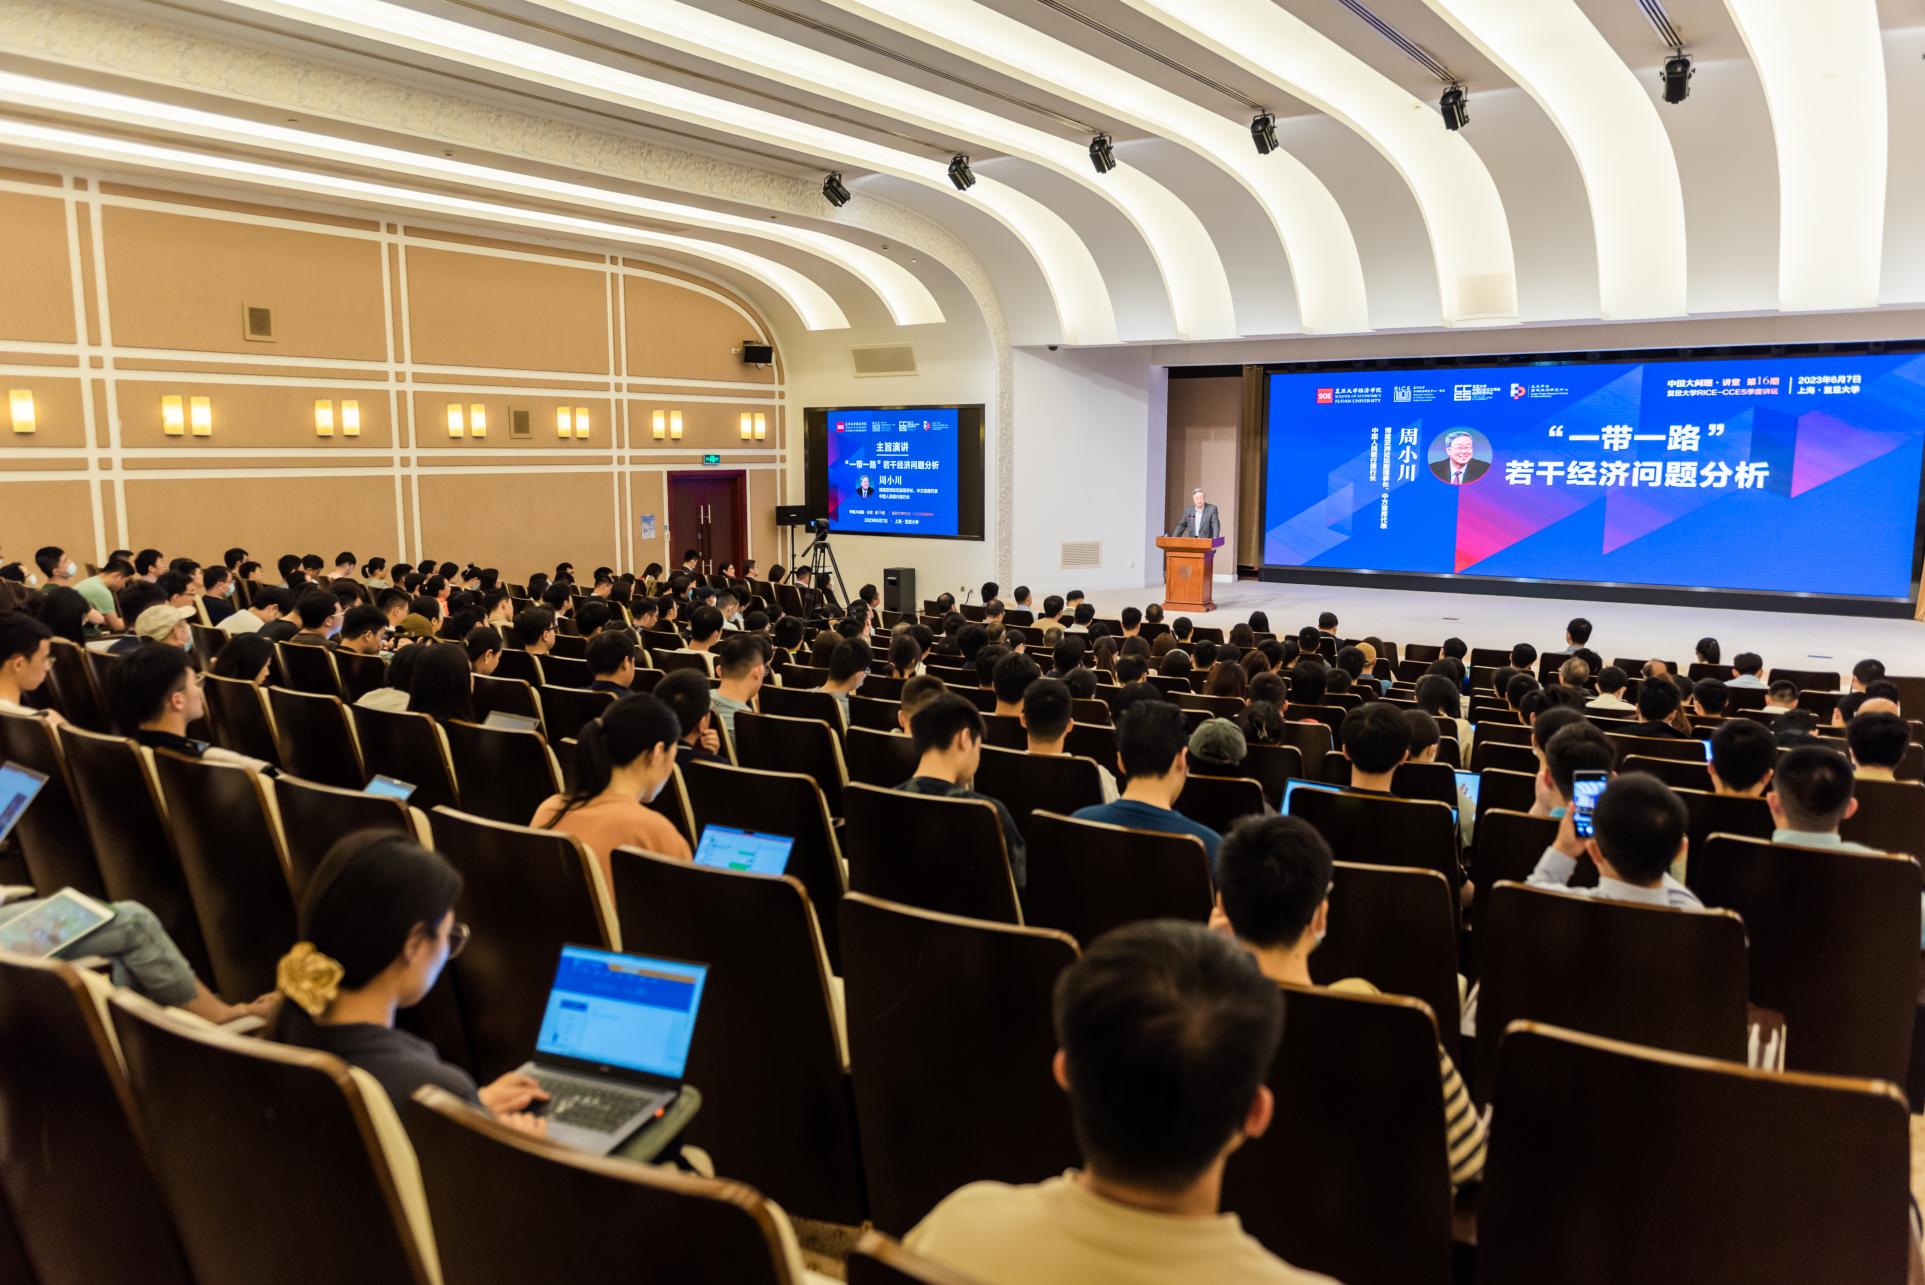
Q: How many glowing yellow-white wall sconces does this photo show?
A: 13